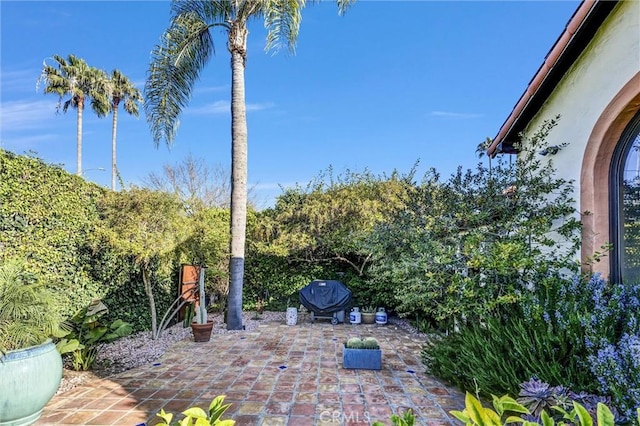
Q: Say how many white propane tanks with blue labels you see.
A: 2